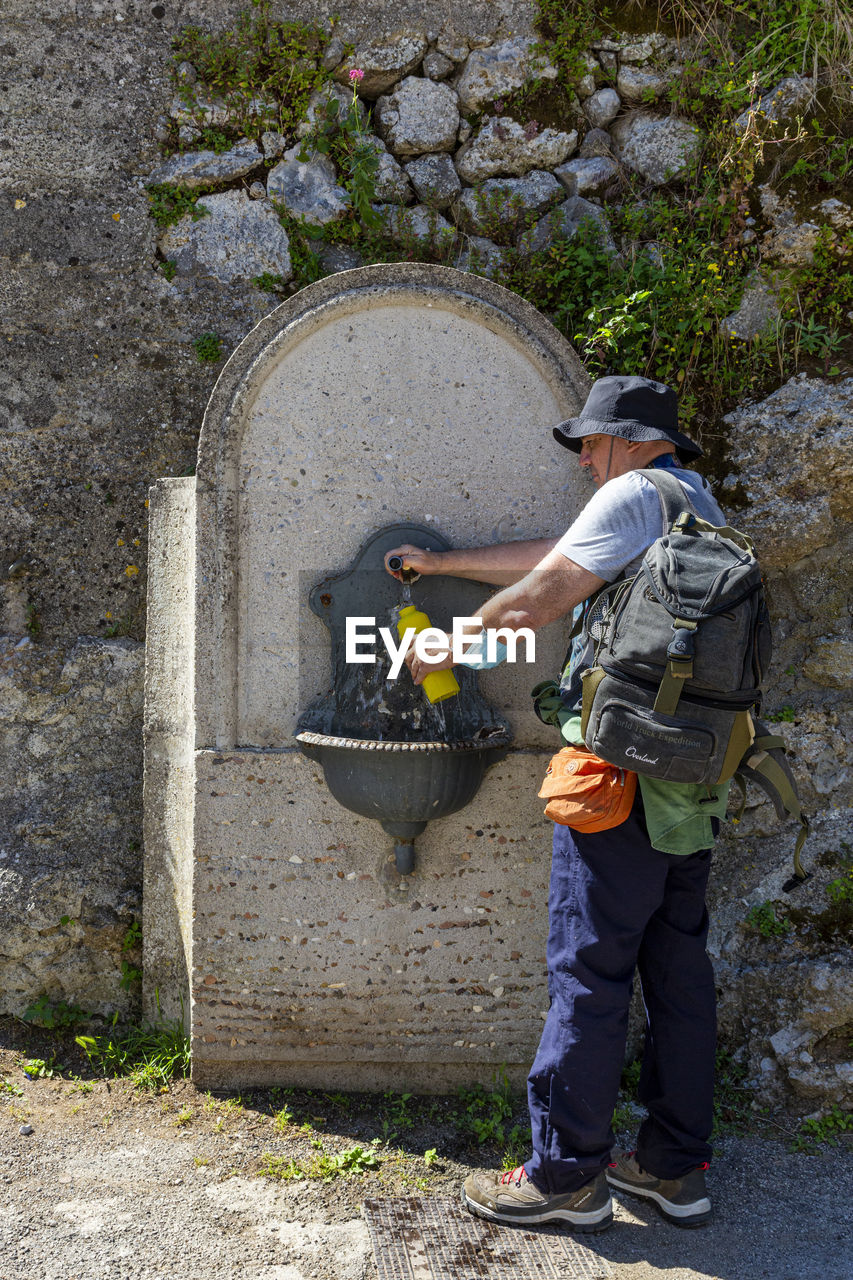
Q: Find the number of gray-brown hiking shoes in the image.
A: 2